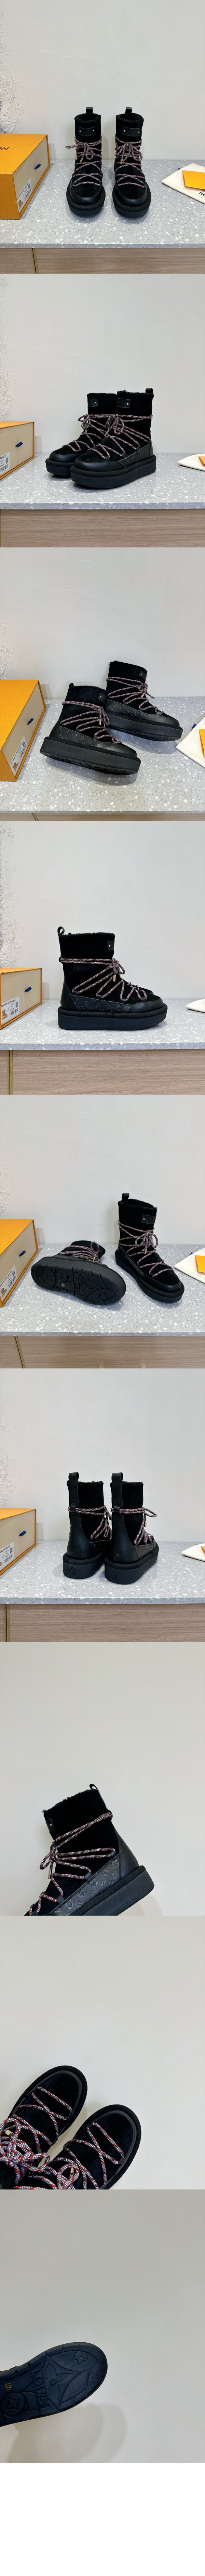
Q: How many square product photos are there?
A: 9